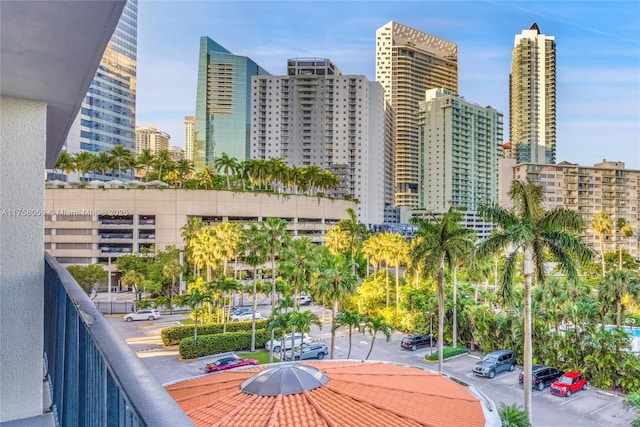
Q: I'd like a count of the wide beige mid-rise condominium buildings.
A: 1